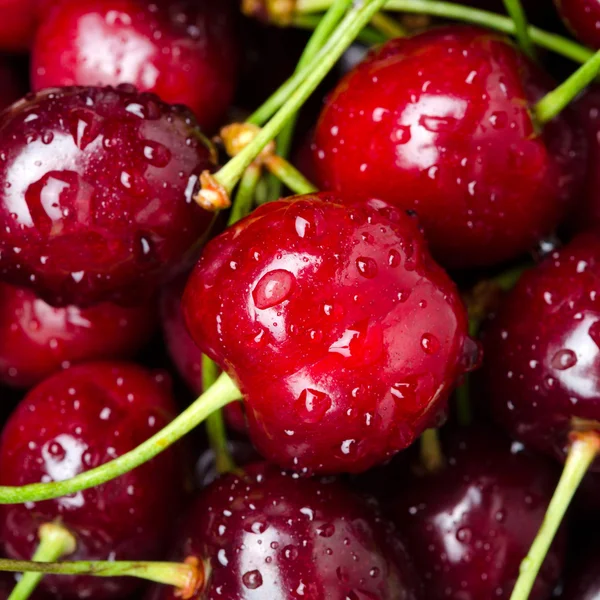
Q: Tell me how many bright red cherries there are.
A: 2